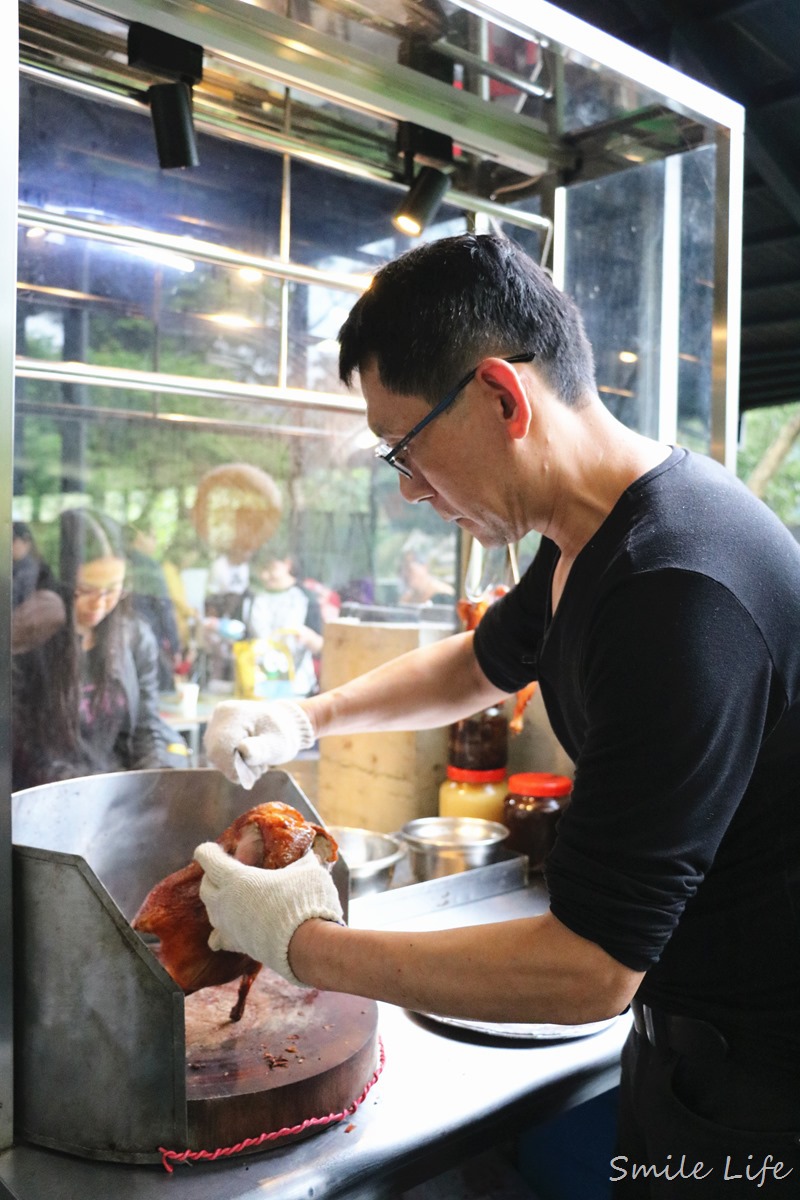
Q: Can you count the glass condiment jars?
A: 3